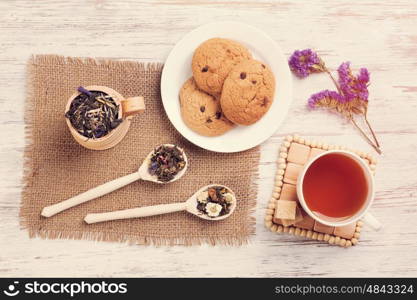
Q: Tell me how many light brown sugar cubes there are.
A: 2